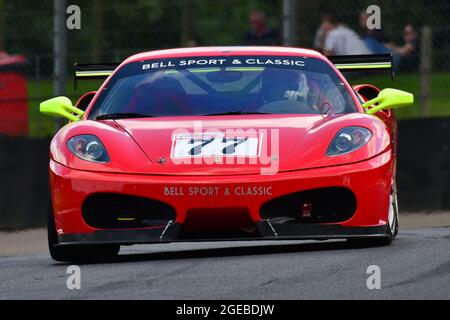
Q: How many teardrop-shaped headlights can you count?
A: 2